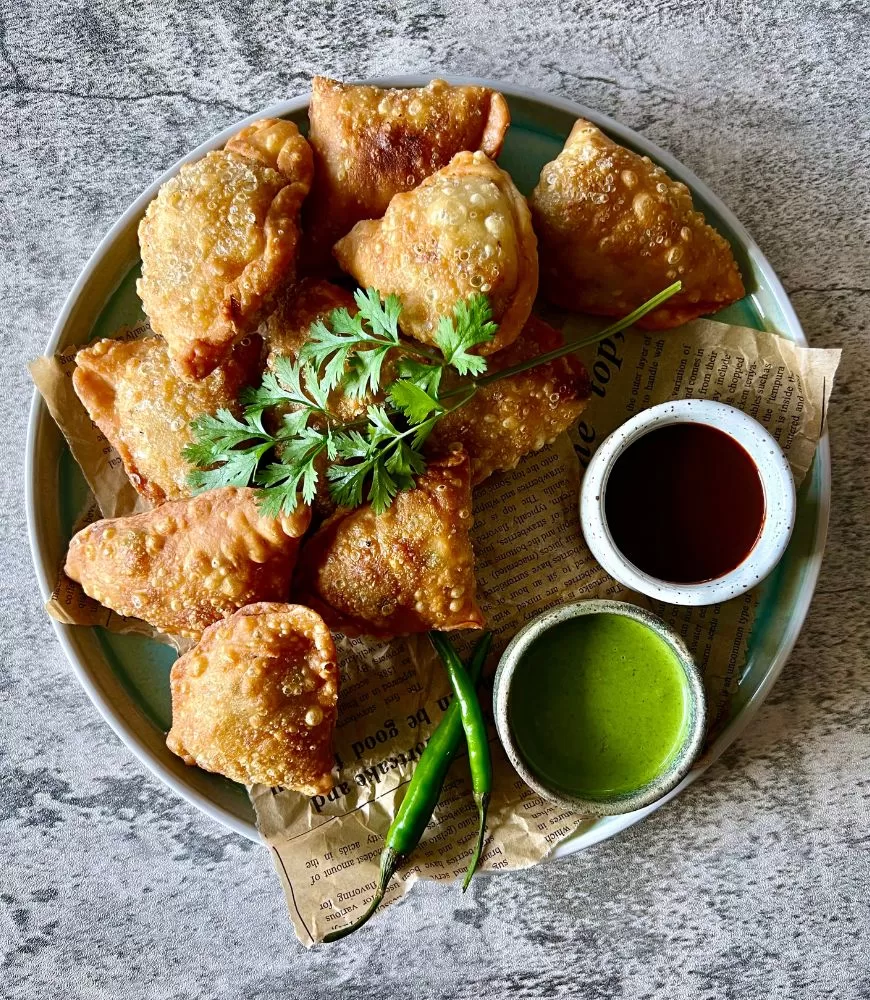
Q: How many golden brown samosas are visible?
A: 10